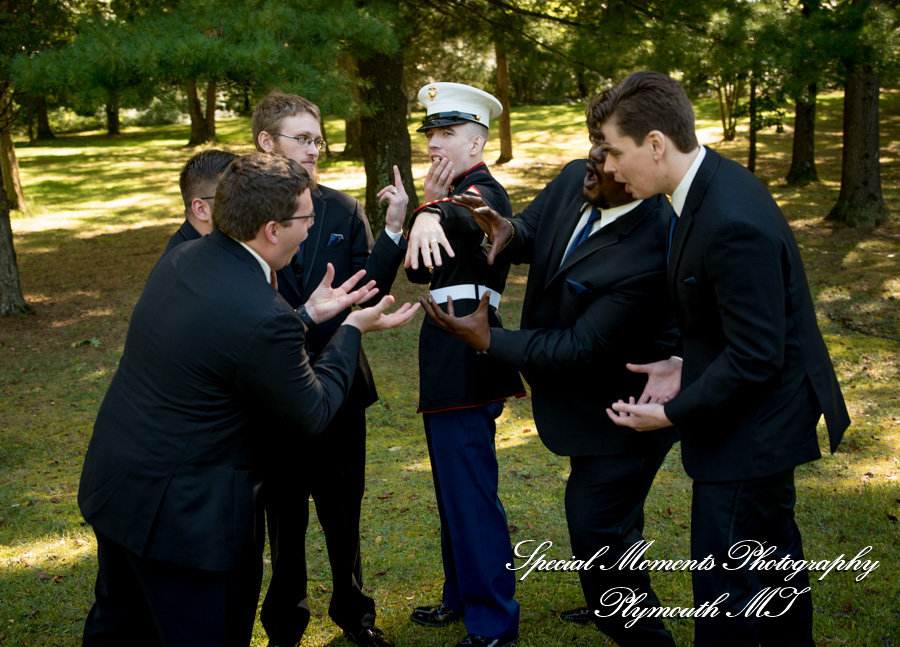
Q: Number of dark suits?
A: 5